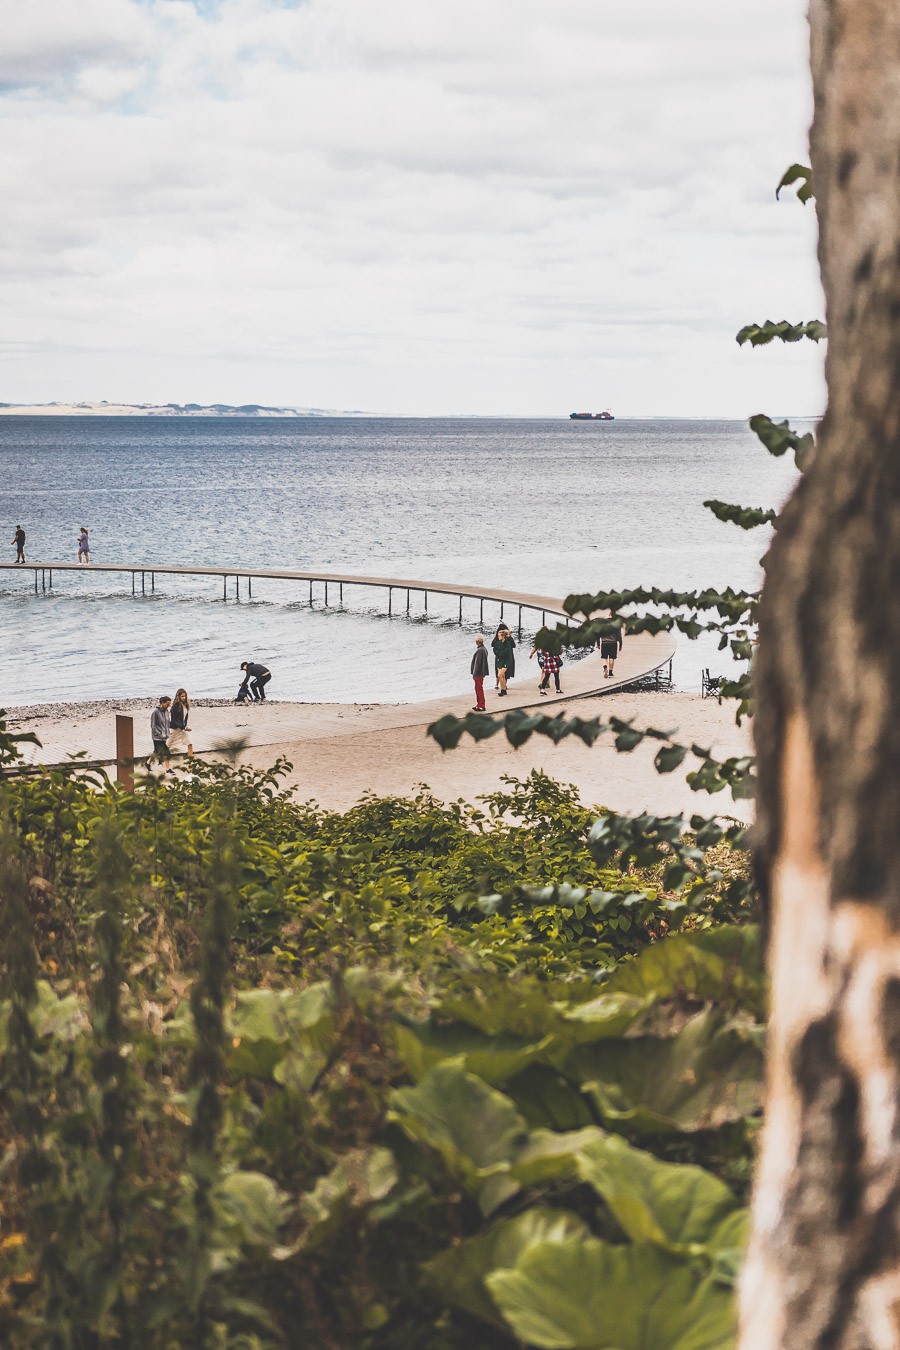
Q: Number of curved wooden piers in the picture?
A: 1